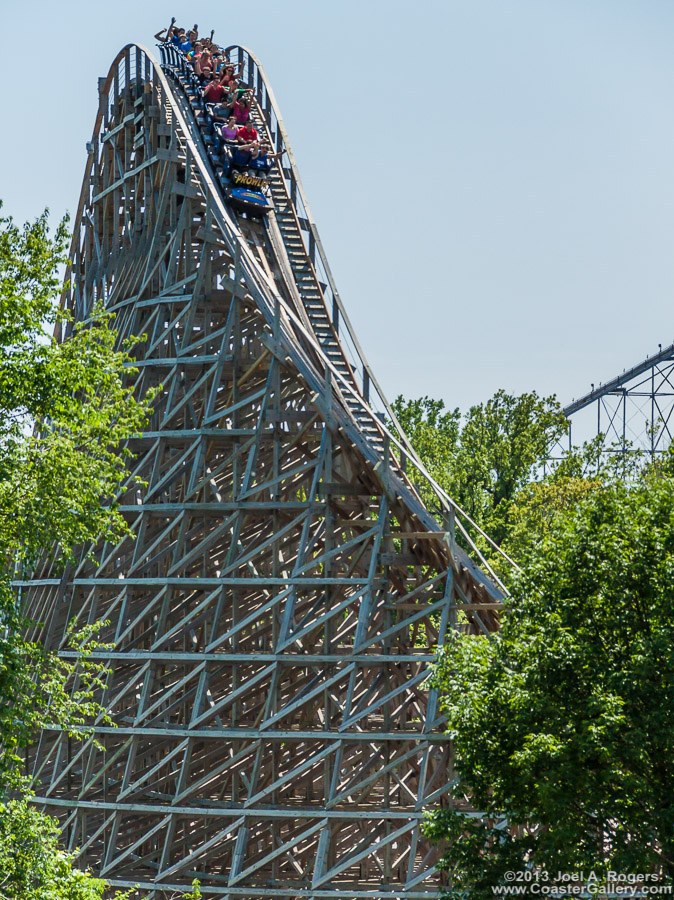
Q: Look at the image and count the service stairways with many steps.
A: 1